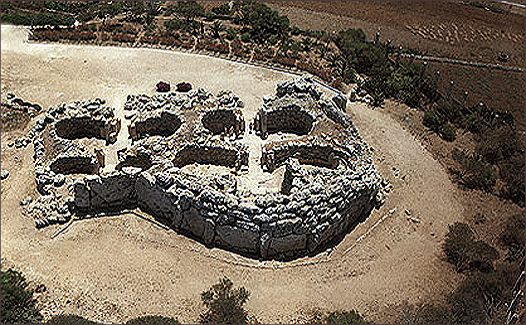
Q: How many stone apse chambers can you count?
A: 8